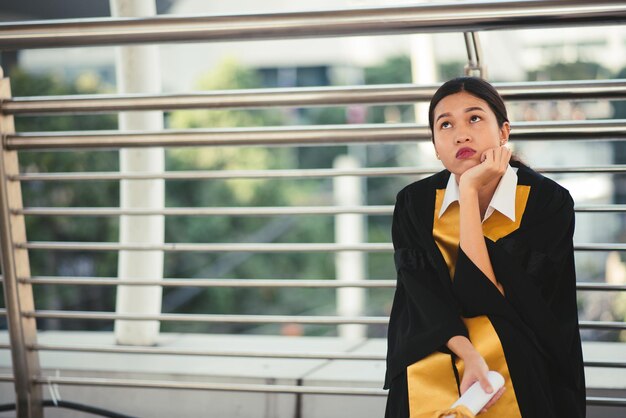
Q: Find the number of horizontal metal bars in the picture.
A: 10